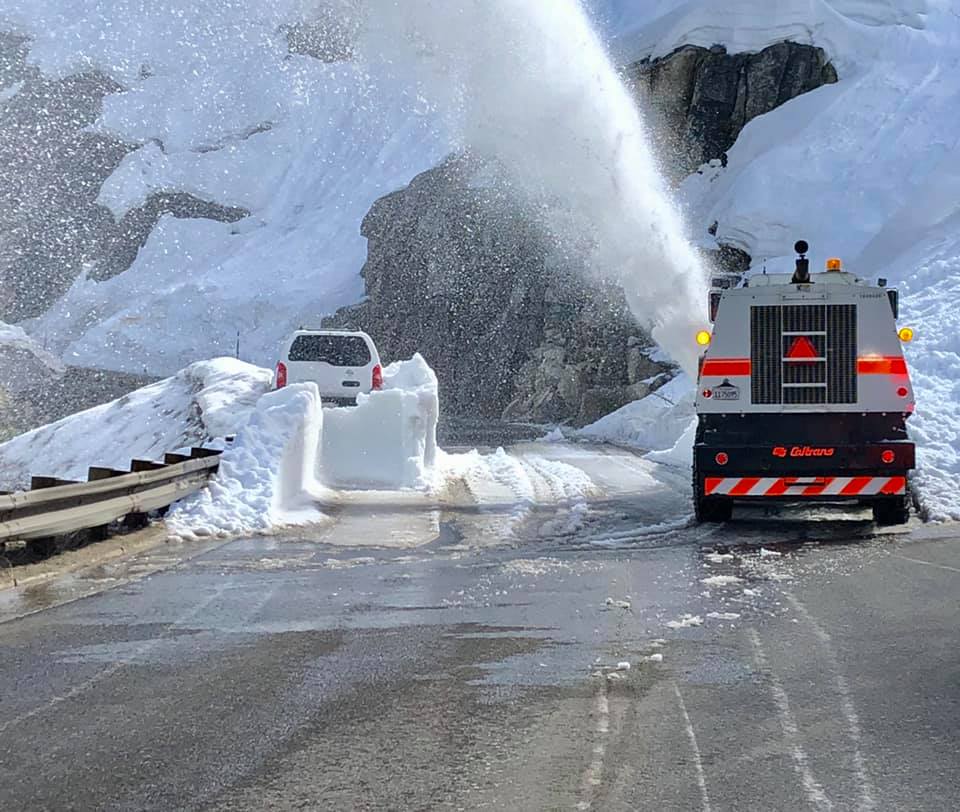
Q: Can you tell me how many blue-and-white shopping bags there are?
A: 0